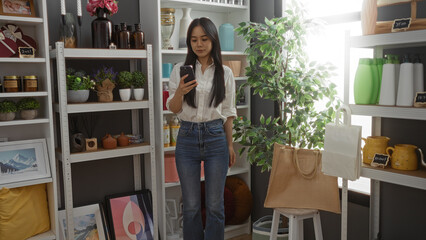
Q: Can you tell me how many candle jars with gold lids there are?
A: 2